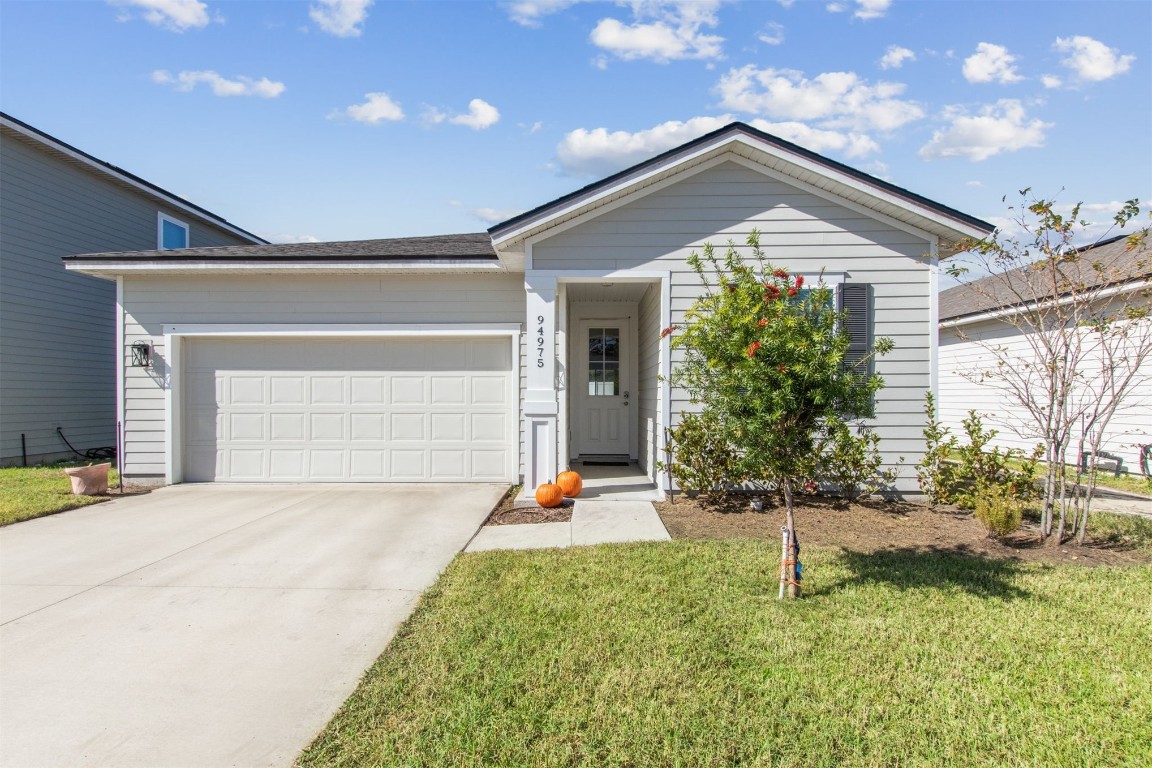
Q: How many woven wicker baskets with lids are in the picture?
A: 0